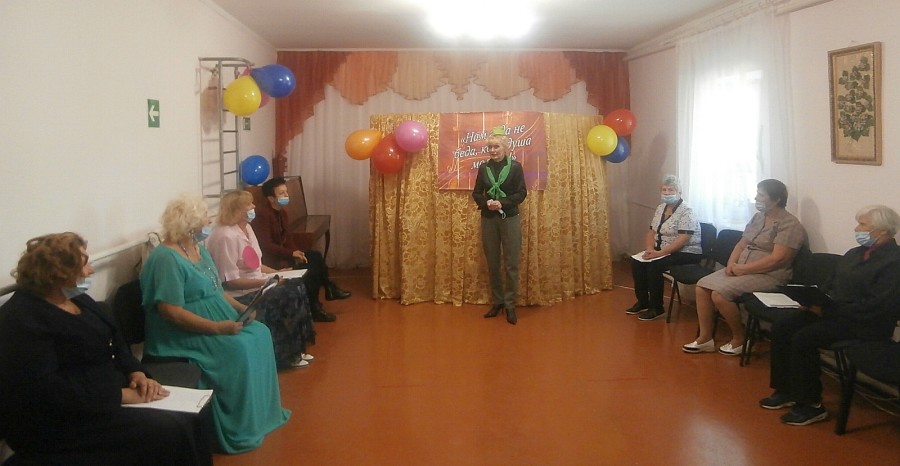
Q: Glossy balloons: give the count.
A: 10